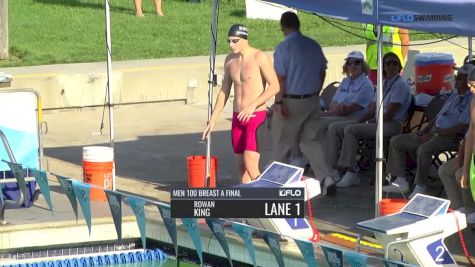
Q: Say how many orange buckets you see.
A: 3